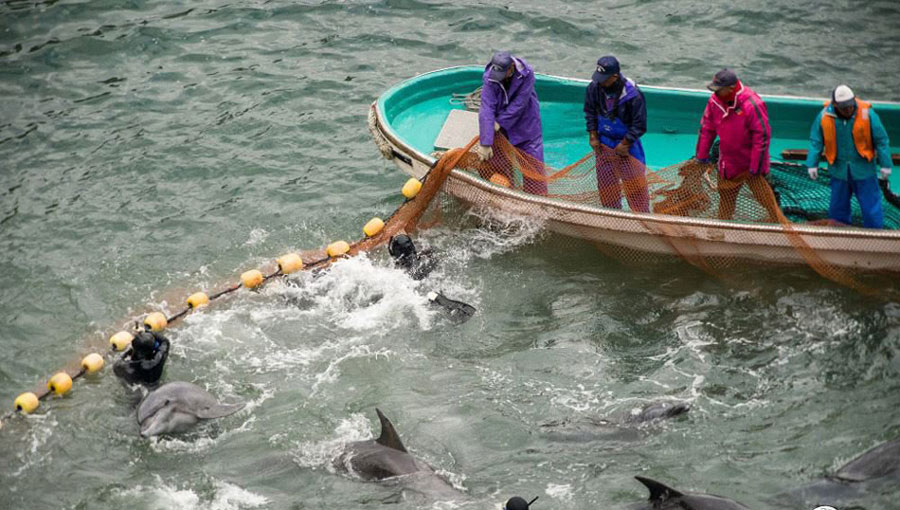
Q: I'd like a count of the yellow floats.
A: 11